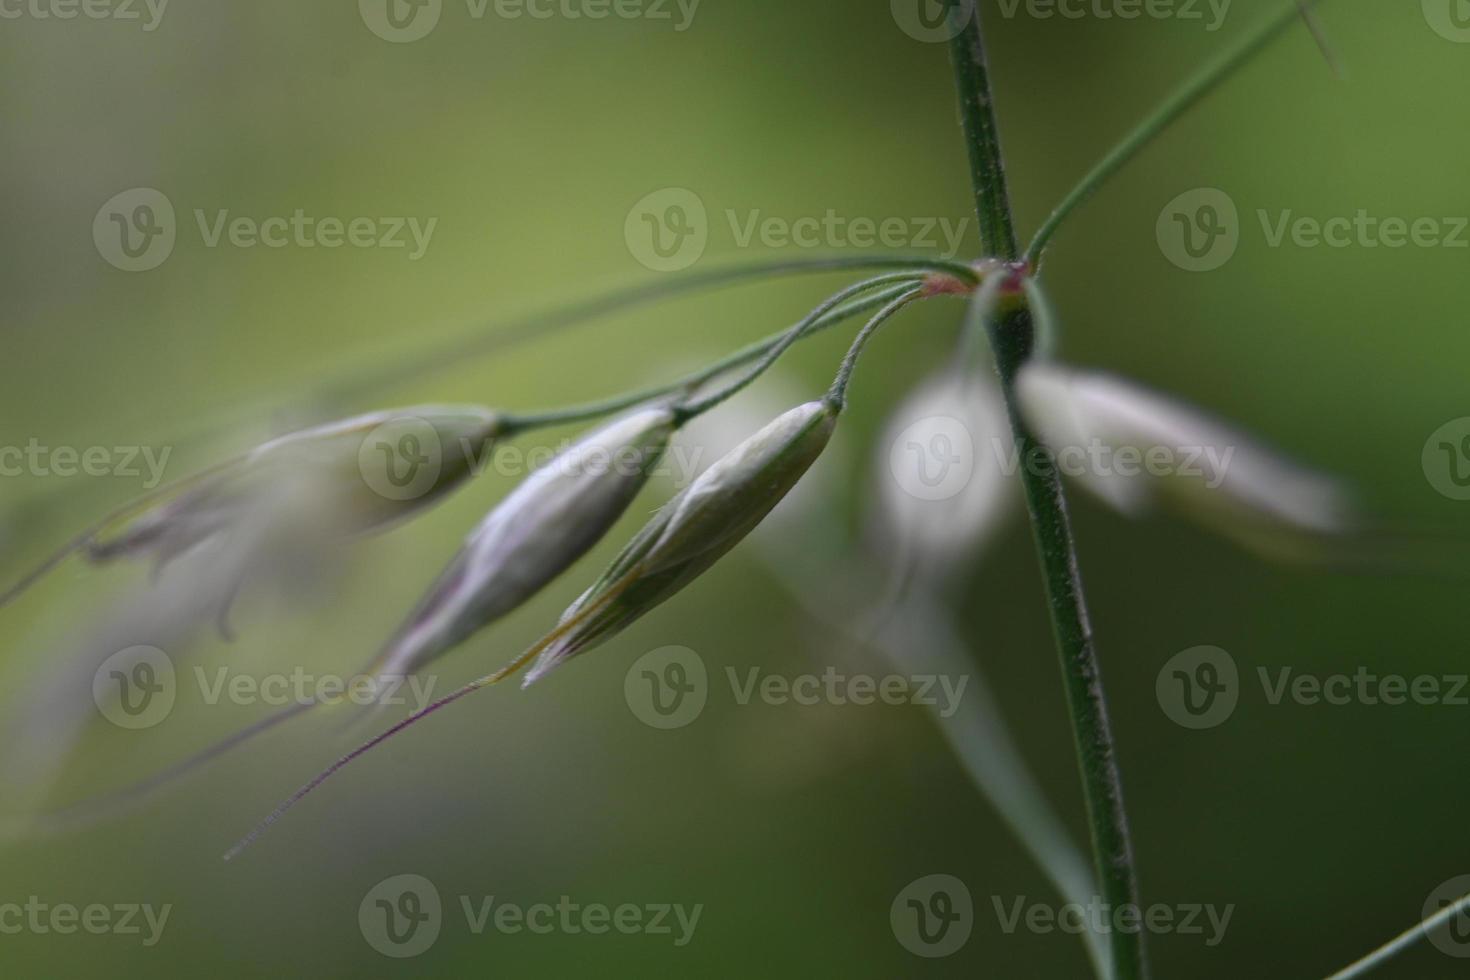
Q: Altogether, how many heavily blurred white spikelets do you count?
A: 2